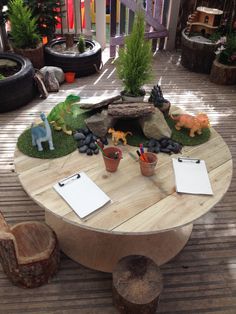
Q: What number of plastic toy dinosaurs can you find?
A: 4